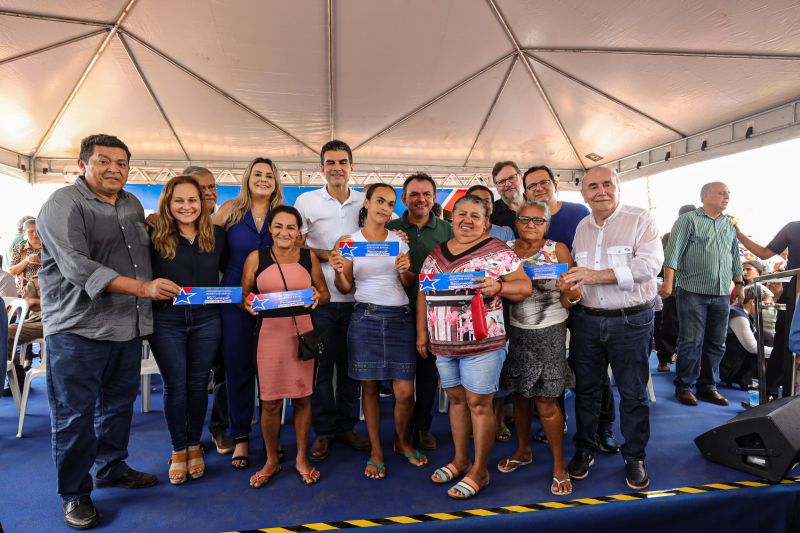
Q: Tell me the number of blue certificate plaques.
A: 5